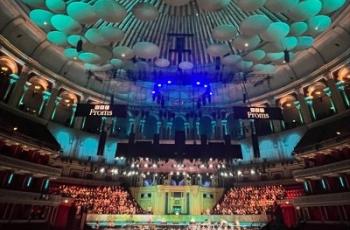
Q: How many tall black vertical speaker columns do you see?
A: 2